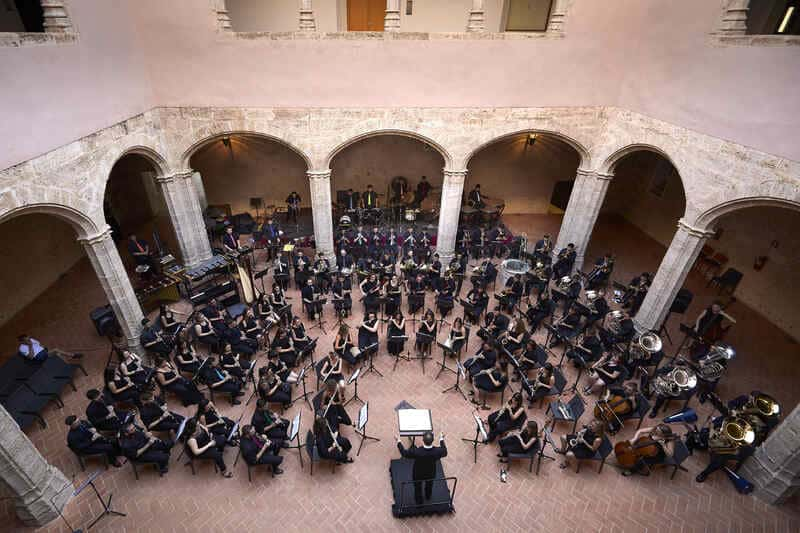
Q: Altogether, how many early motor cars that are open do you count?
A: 0